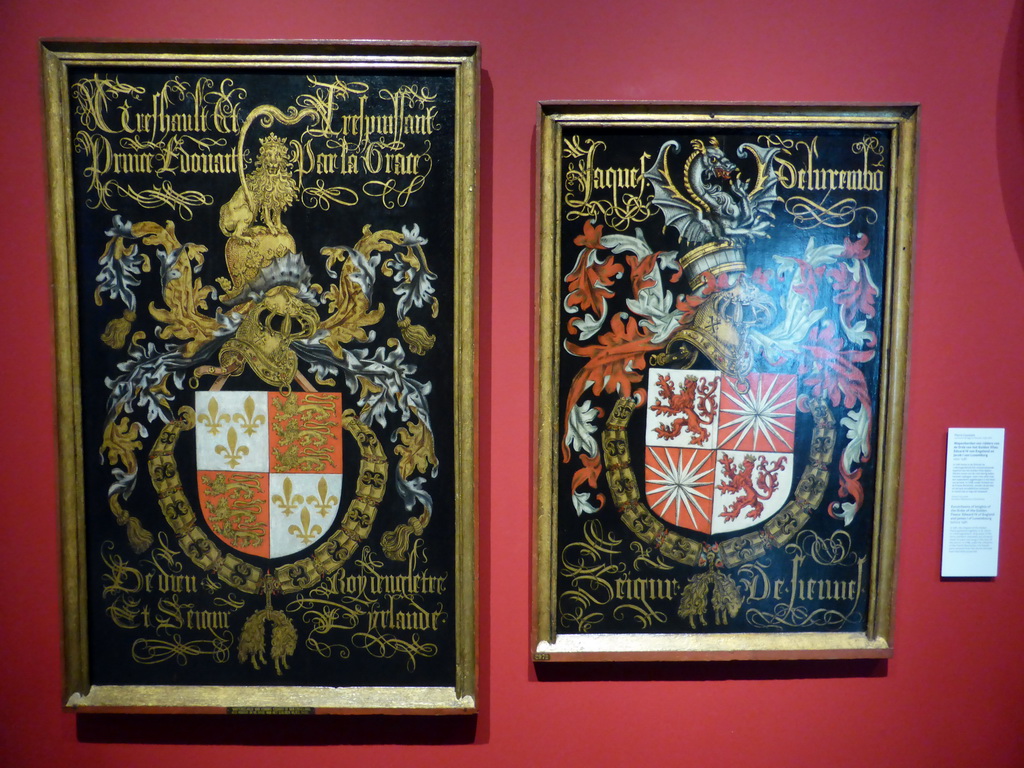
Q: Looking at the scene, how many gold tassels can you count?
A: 4